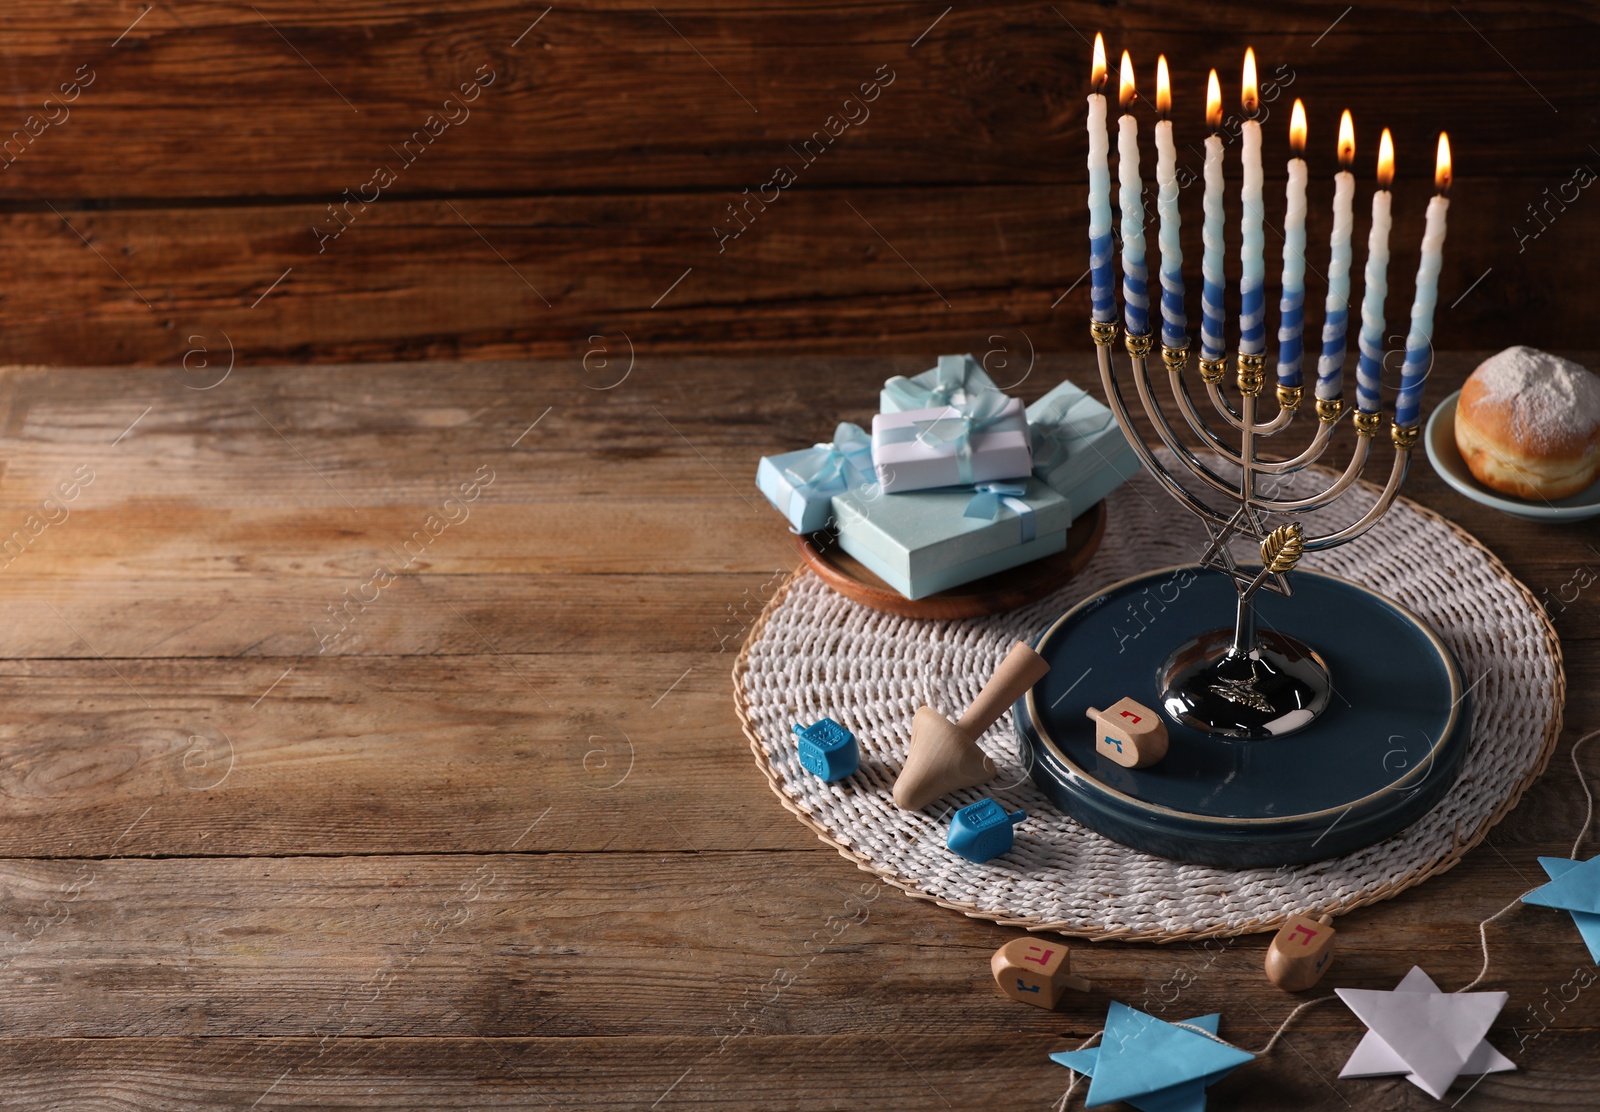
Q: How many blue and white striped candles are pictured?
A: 9